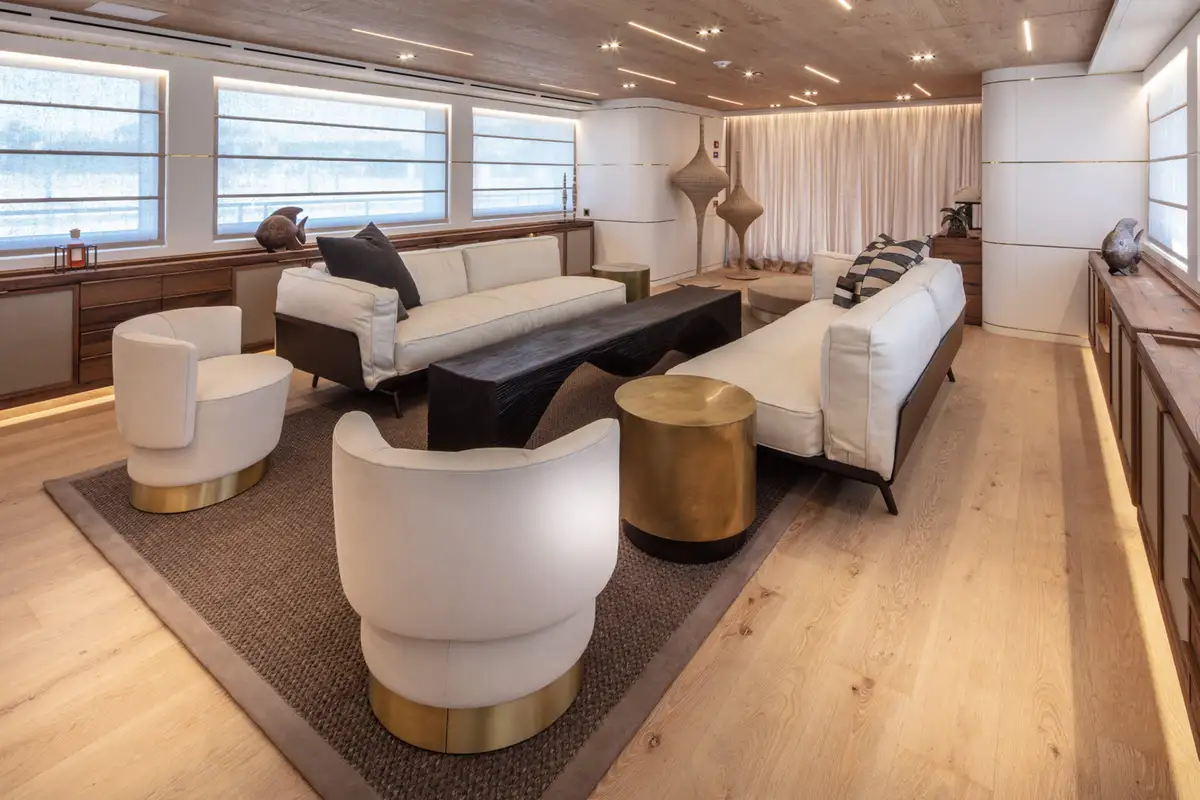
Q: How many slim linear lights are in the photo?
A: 10